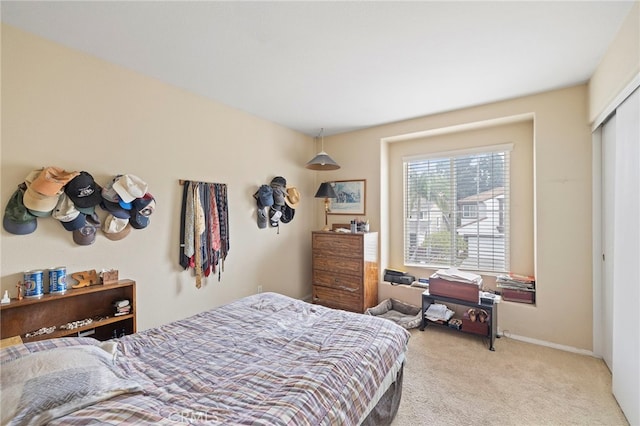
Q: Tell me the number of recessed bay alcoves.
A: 1